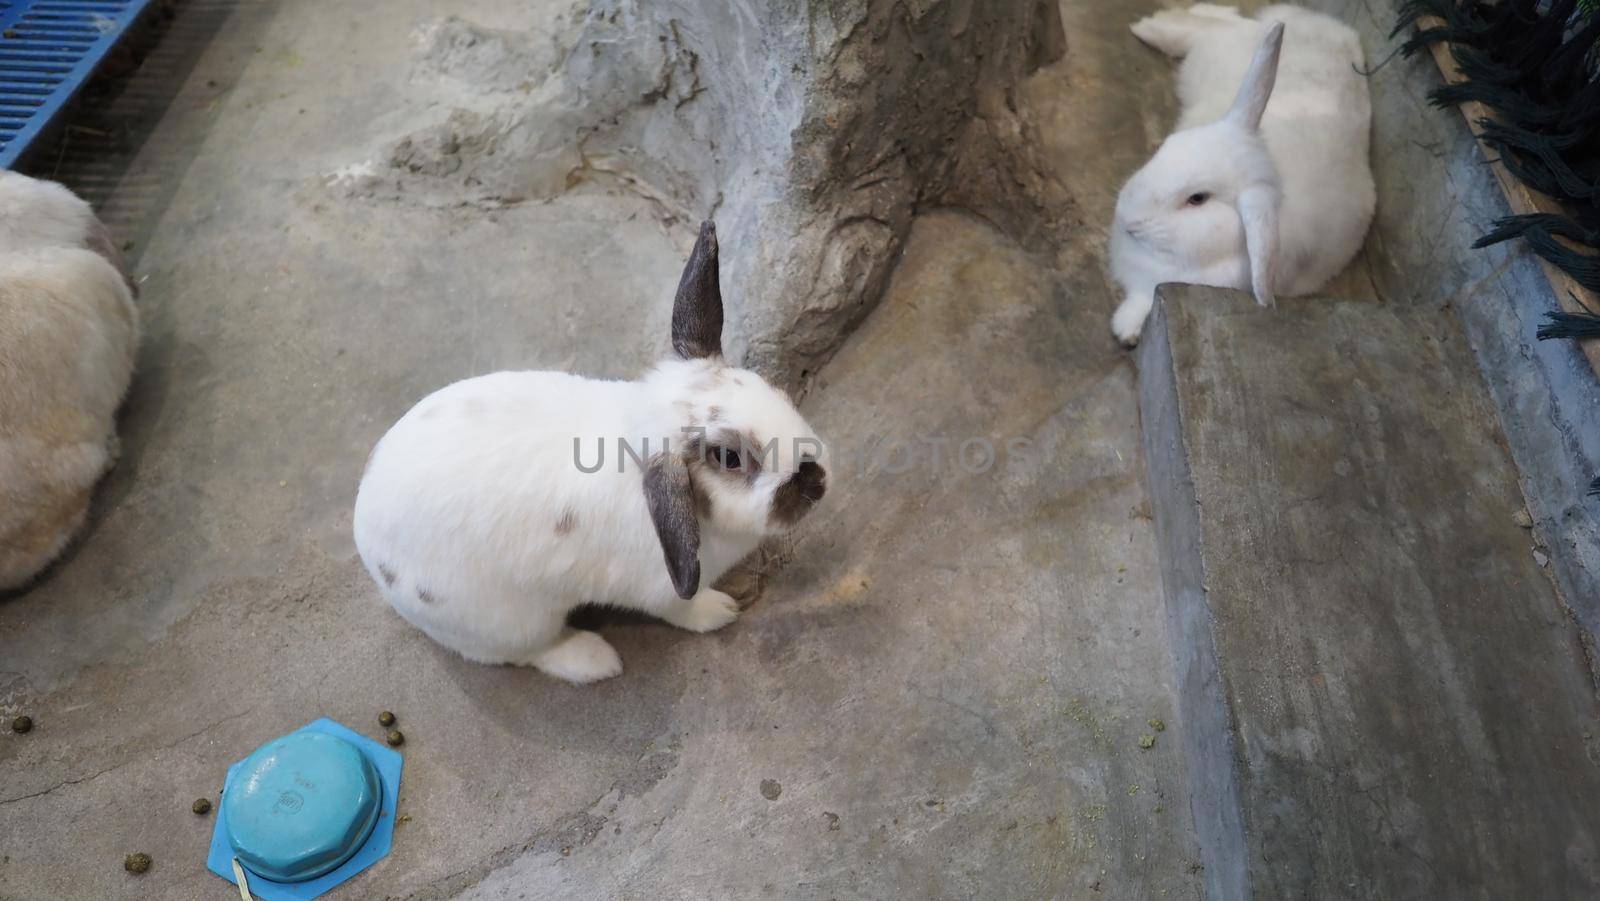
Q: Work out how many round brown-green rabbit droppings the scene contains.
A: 5